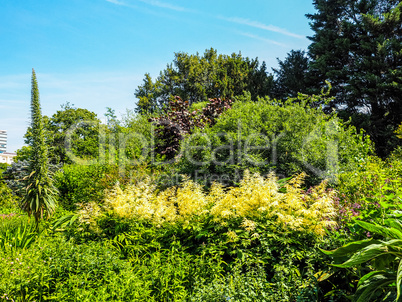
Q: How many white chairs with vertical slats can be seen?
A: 0